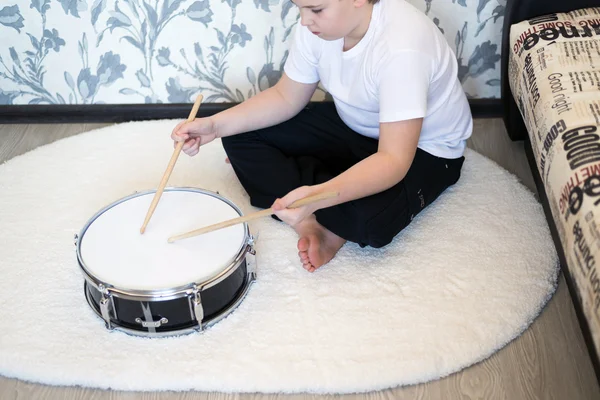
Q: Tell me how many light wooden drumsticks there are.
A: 2